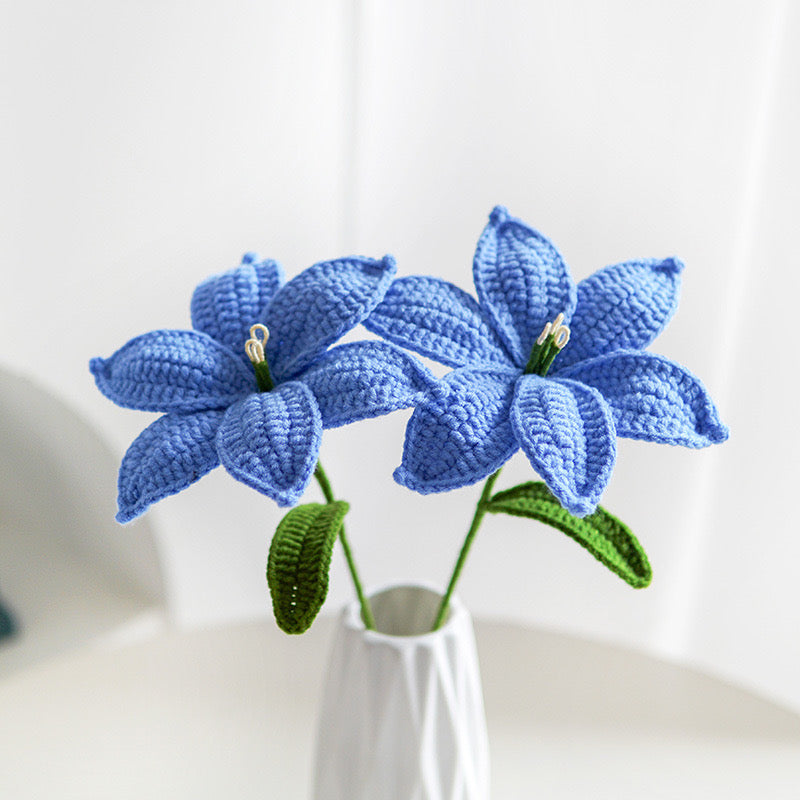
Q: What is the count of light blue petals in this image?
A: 12